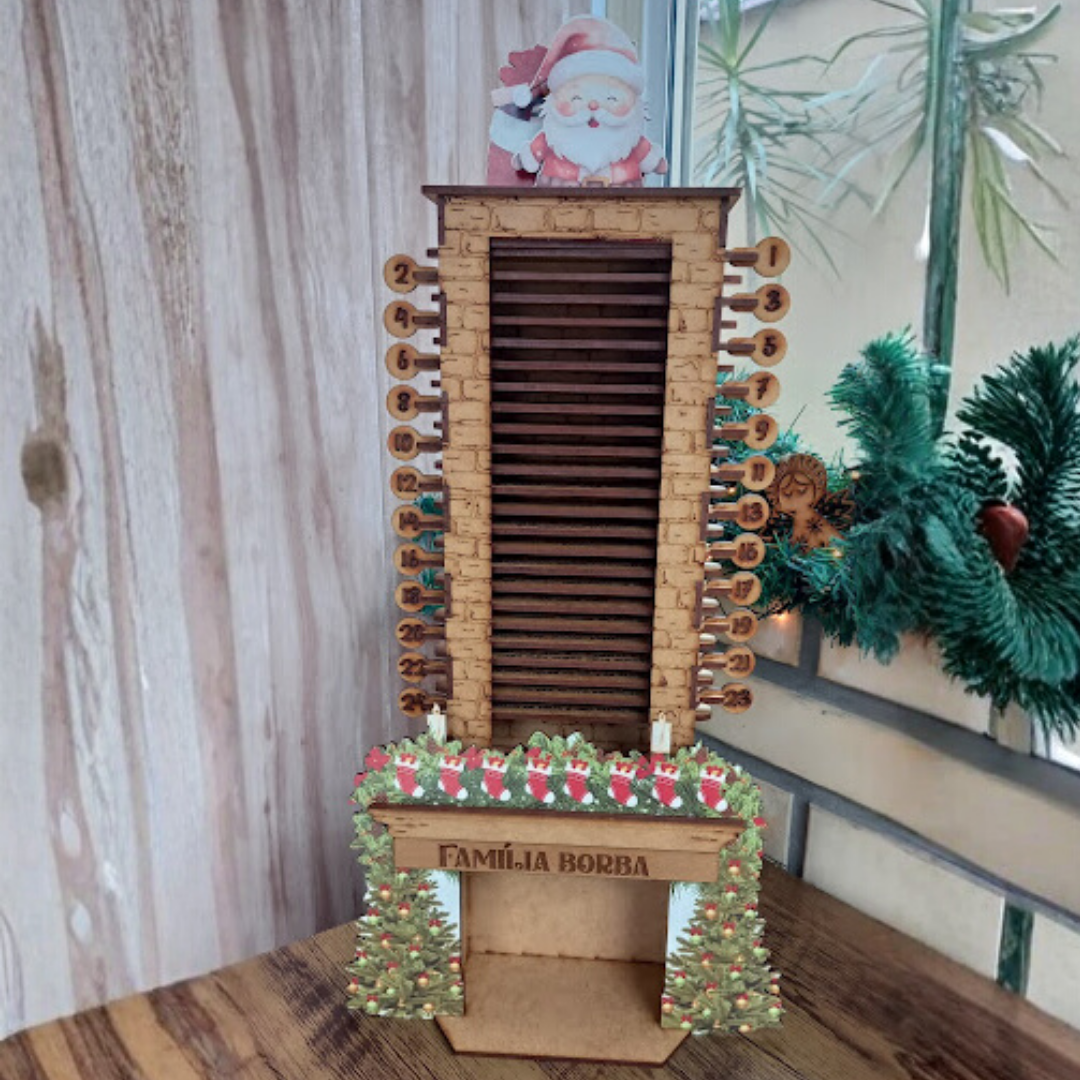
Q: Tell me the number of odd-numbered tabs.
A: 12